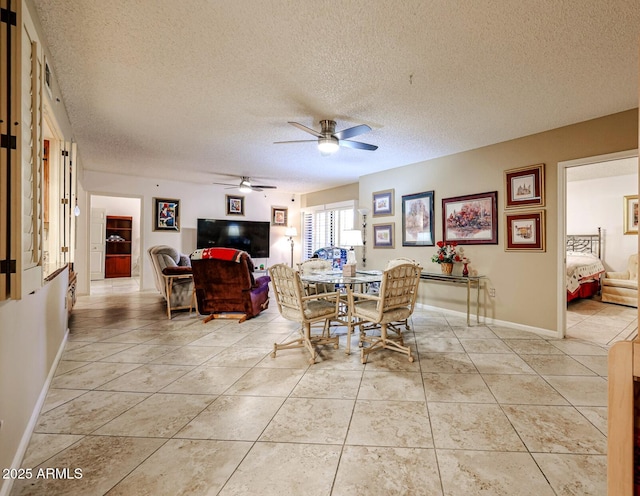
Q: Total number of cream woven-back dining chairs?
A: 4